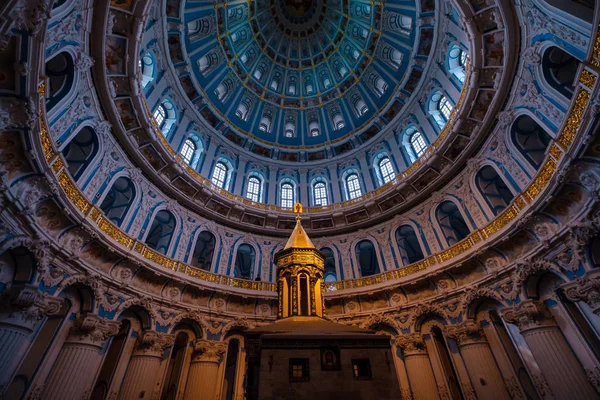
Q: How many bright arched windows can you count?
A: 12